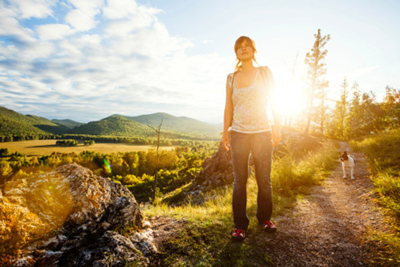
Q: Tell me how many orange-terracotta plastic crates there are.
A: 0